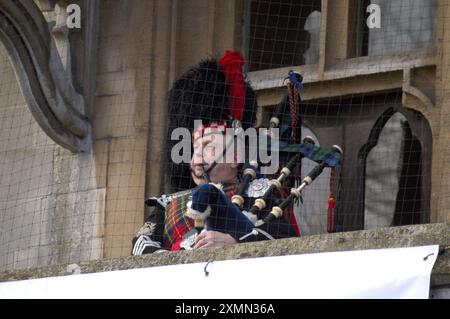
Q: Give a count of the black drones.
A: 3